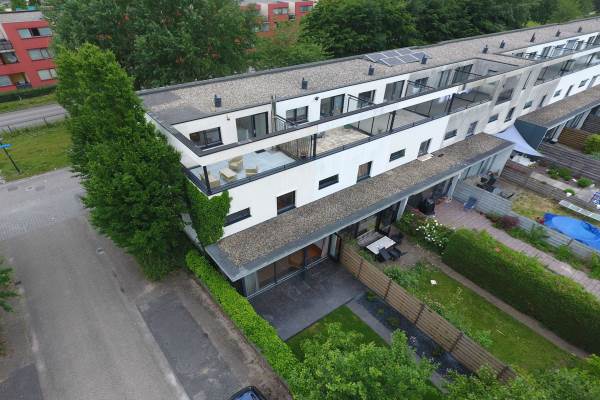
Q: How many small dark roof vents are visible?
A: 9